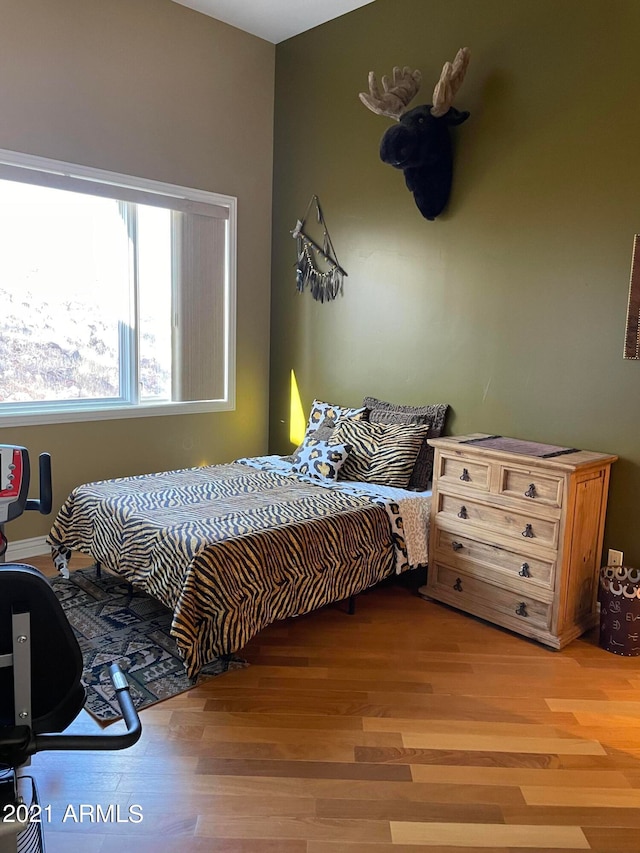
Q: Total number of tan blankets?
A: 1